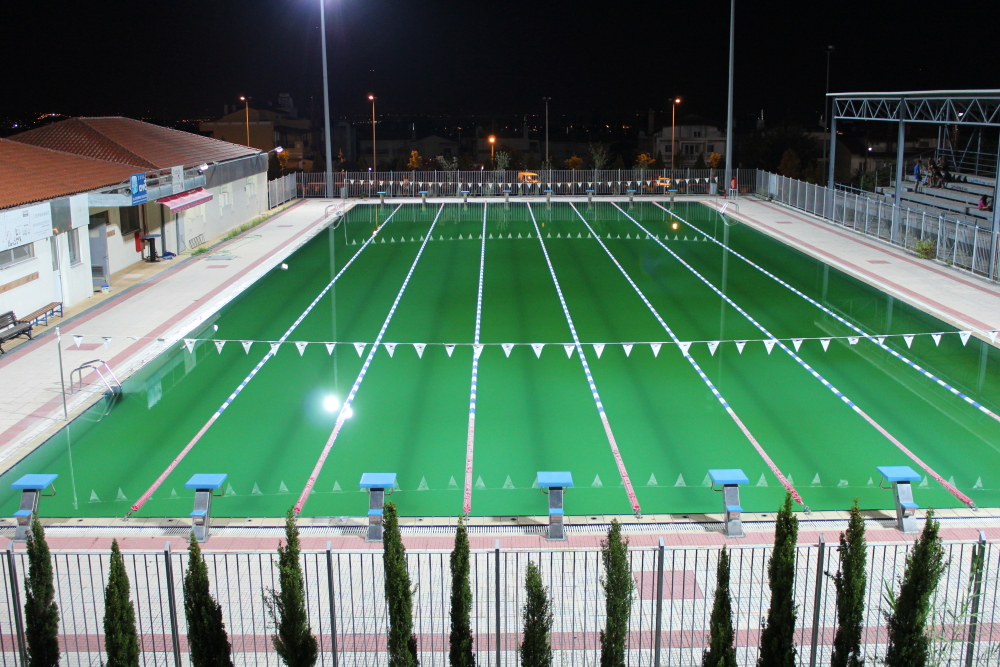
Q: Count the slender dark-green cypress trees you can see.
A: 12